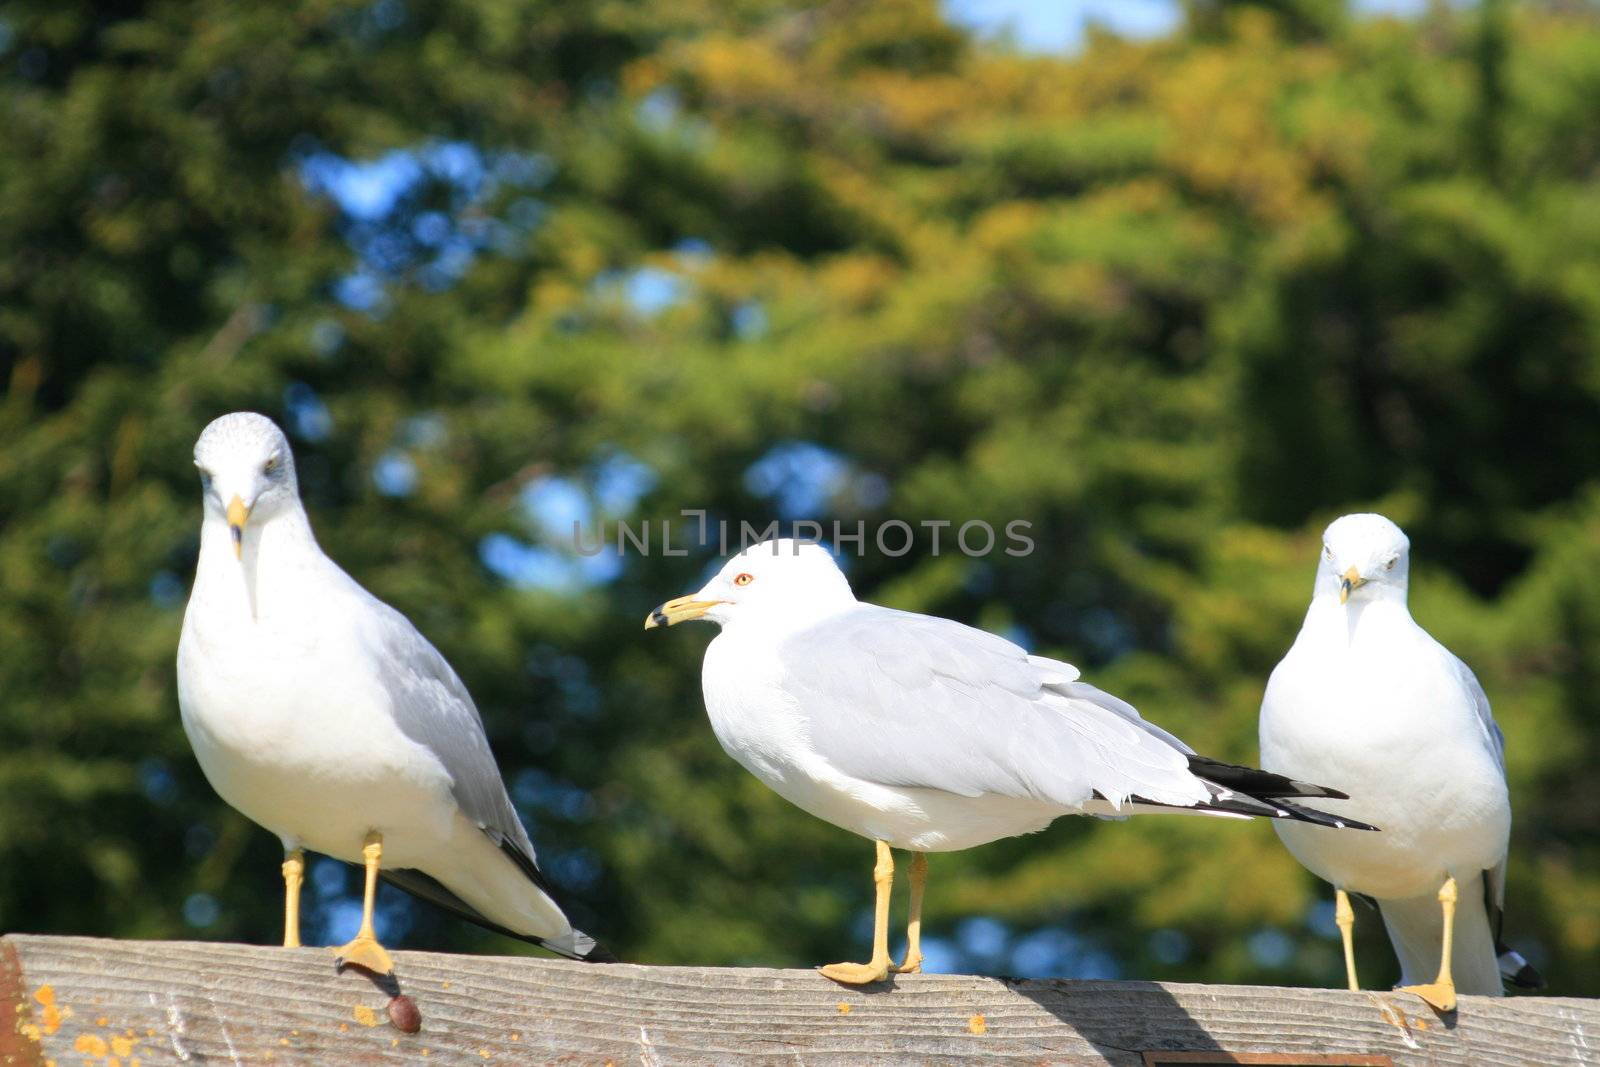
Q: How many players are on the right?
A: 0